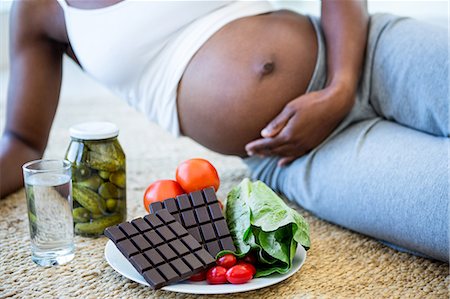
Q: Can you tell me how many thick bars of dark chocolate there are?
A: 2